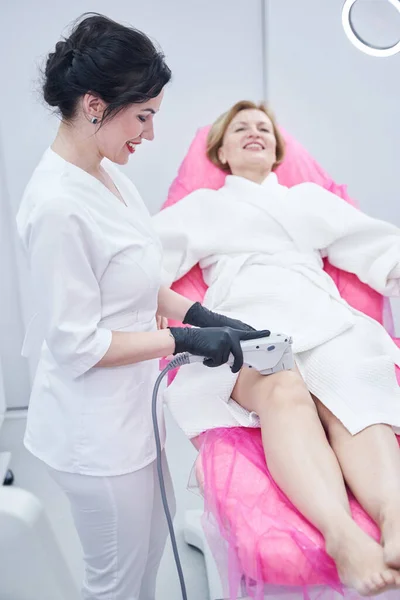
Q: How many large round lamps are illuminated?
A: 1